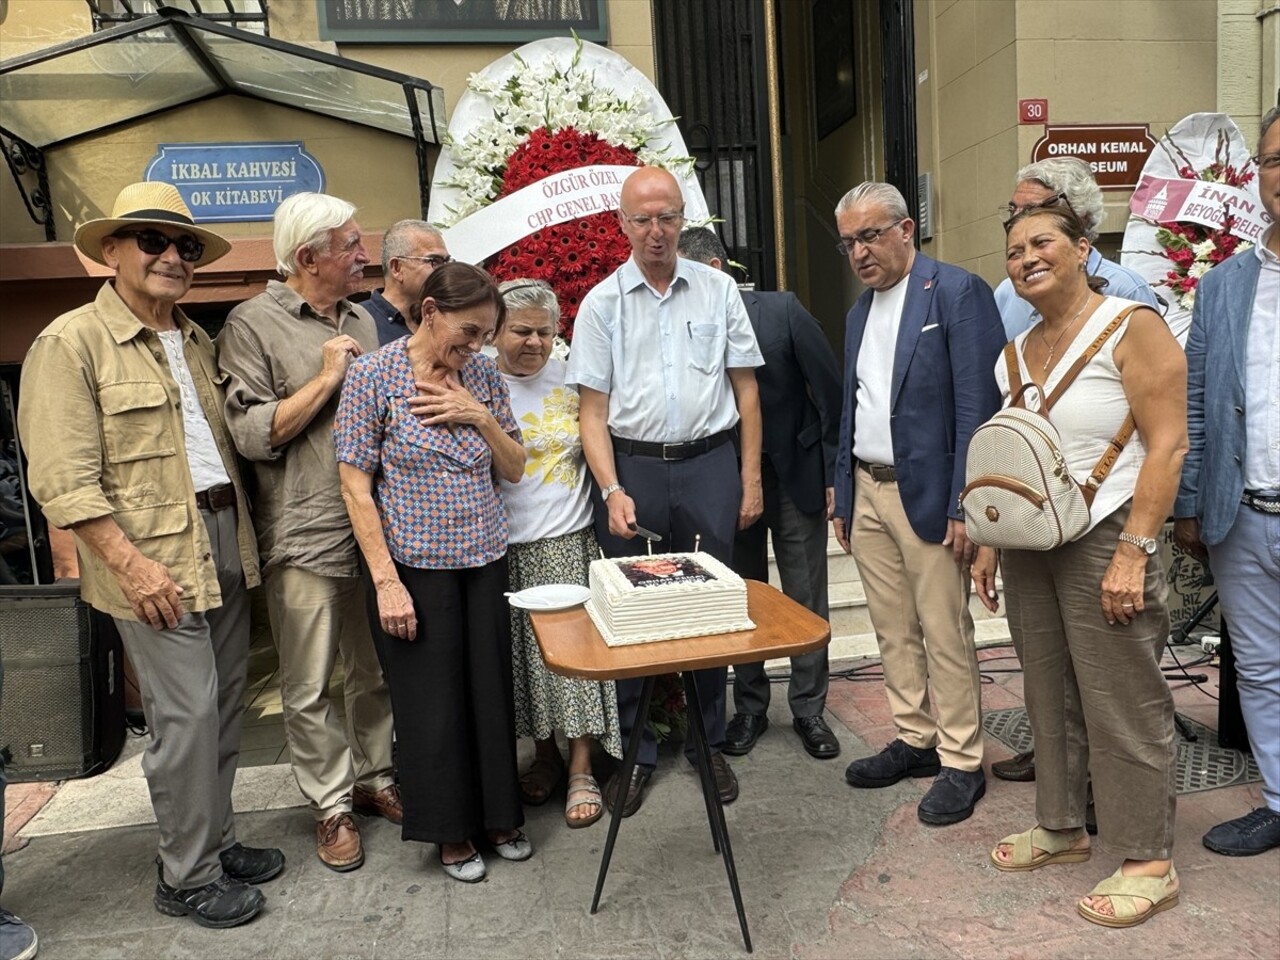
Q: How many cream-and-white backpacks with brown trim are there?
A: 1